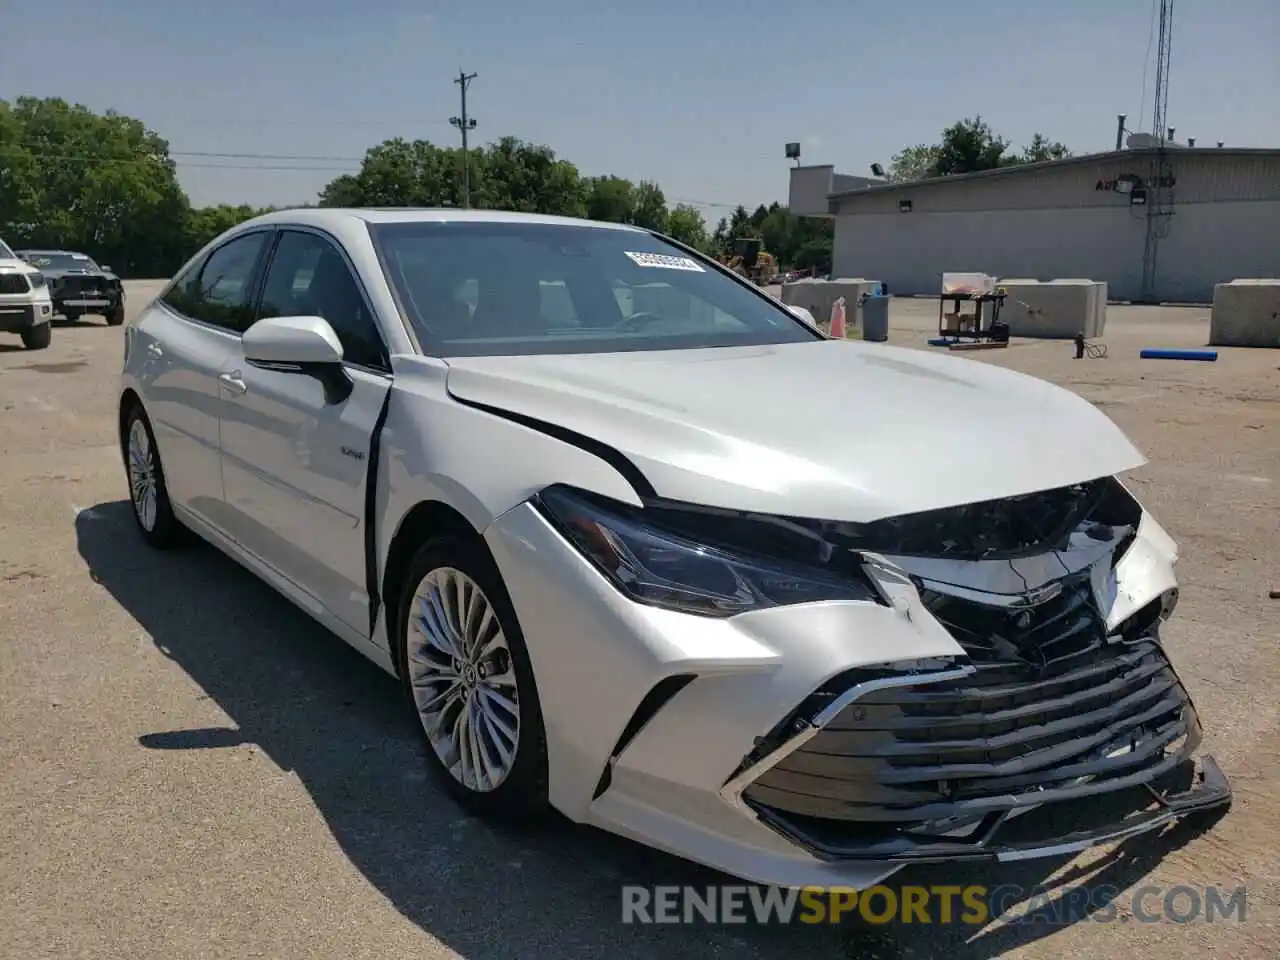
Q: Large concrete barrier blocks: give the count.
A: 3